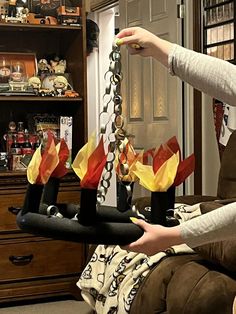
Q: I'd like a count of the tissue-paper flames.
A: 6